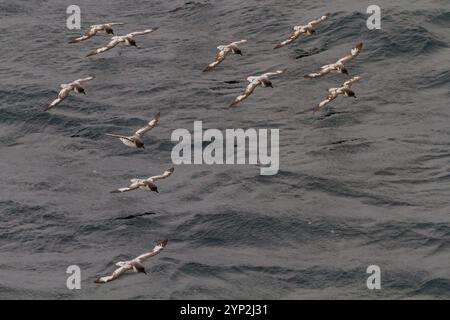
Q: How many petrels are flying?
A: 11